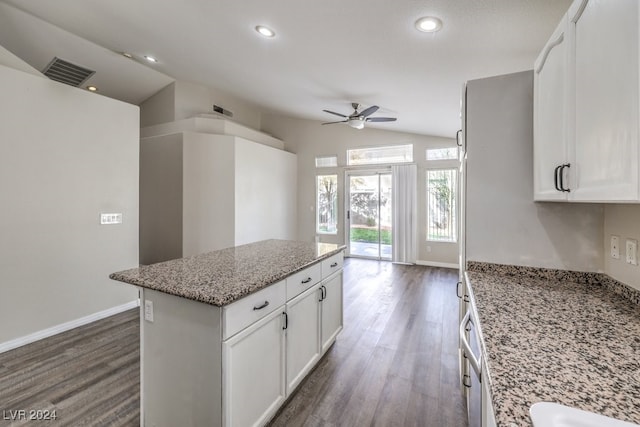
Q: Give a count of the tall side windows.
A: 2